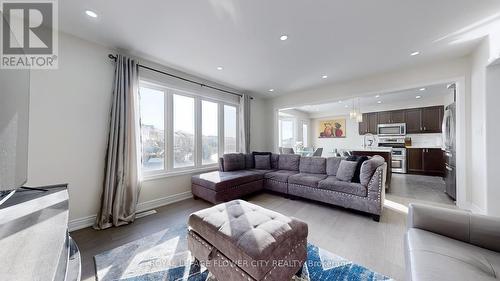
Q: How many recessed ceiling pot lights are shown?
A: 12